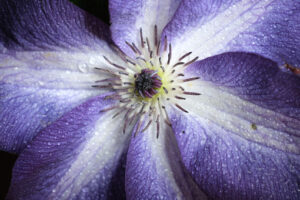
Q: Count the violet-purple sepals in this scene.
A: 6